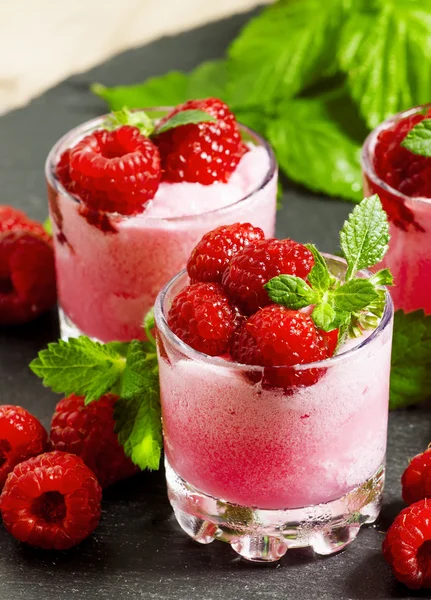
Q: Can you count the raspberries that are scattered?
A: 7